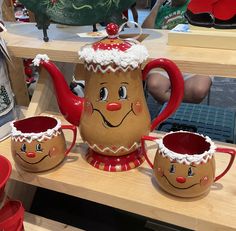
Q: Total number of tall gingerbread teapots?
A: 1